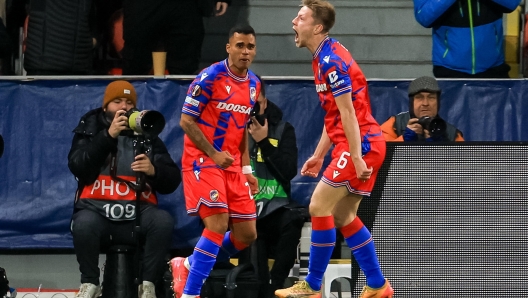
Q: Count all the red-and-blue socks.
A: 4